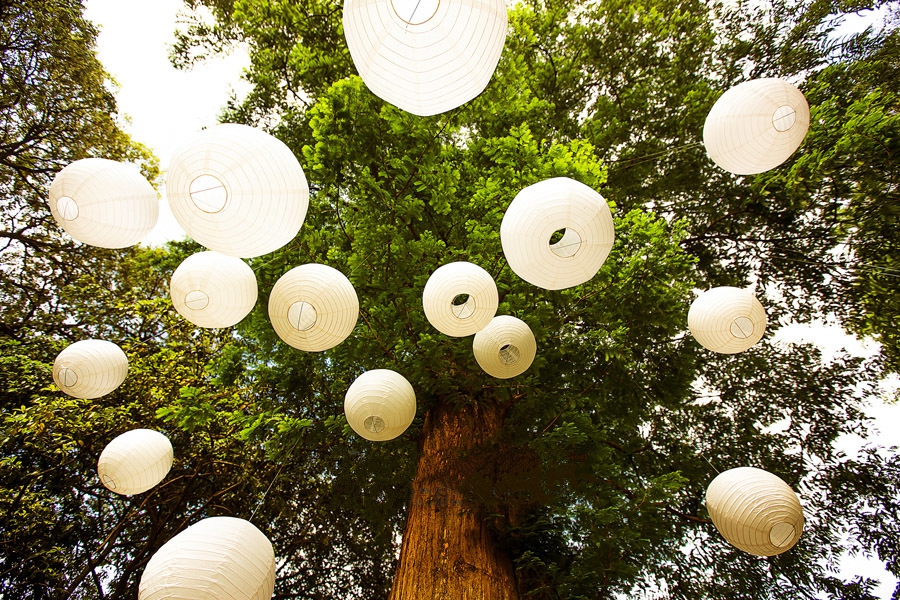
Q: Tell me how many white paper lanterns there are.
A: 15